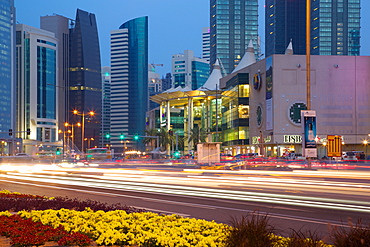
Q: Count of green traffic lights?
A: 5